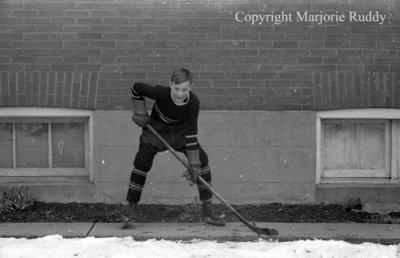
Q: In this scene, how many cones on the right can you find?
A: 0